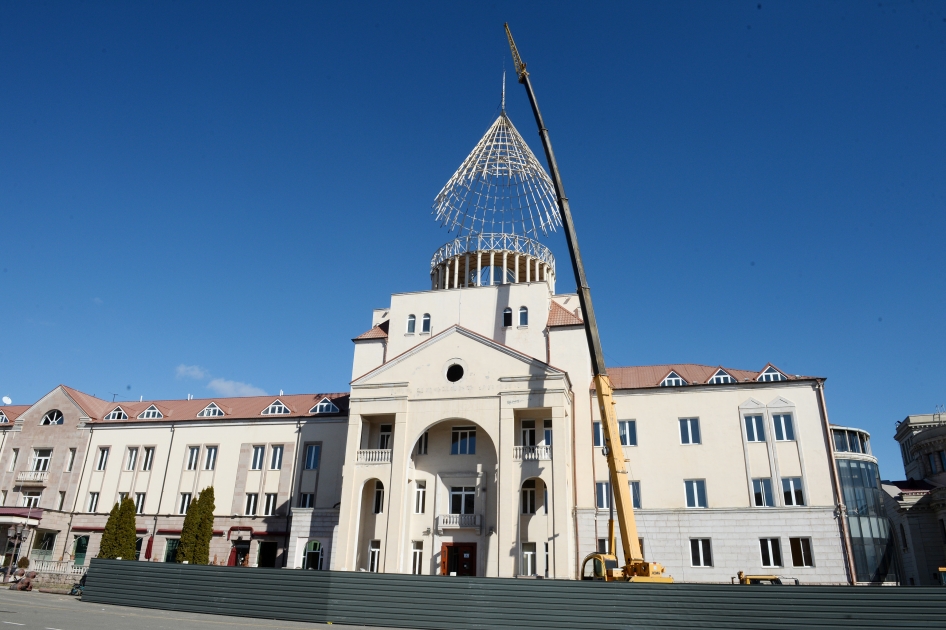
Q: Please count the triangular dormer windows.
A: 9